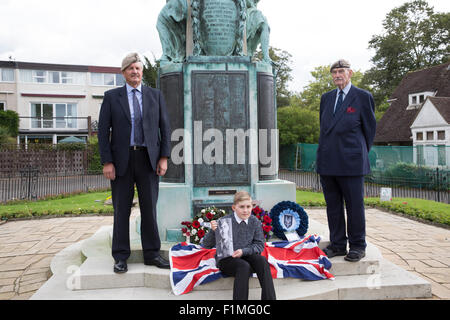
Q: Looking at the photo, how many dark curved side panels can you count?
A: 2